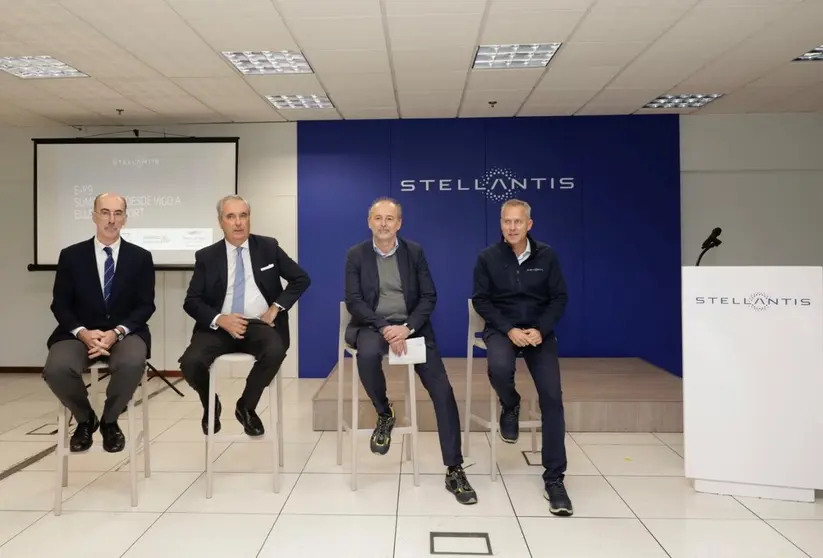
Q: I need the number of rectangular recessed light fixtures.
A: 6